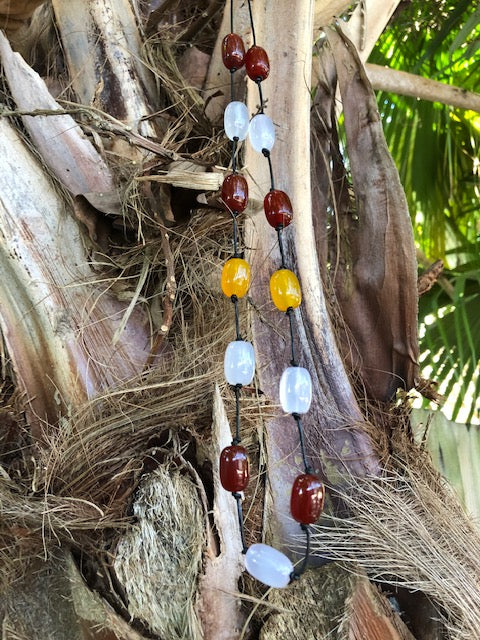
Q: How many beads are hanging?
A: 13